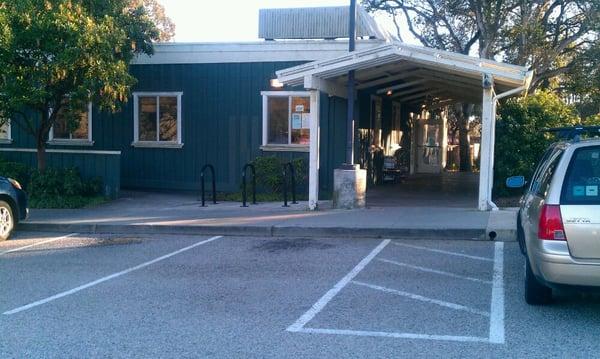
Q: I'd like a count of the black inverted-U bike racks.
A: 3